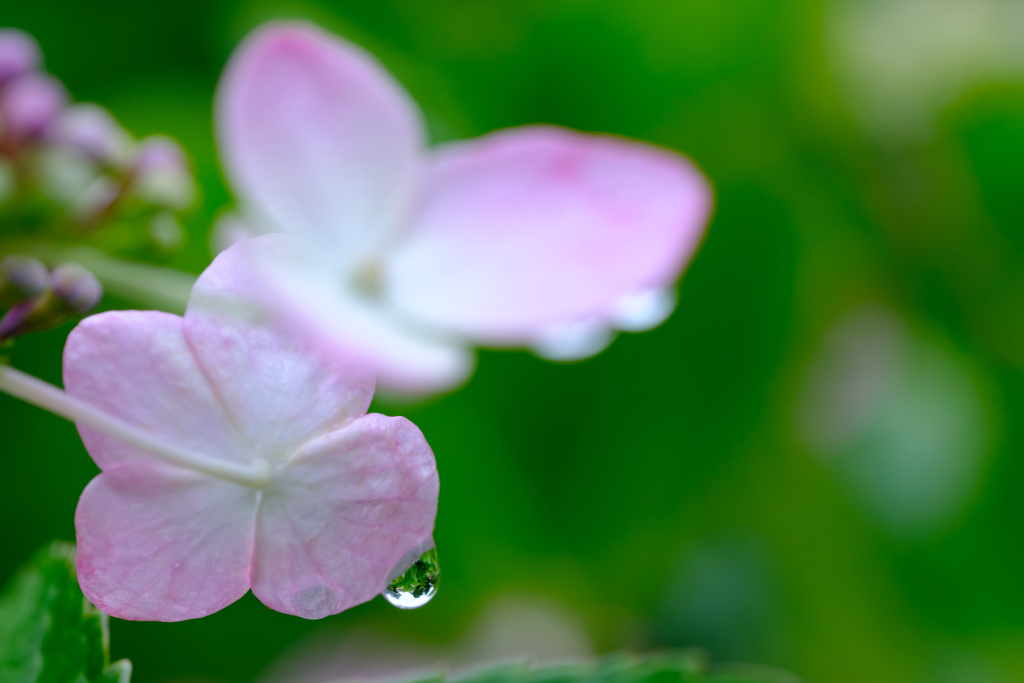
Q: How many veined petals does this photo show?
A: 4